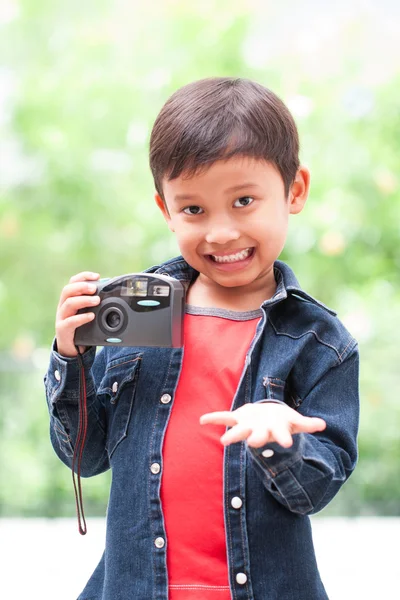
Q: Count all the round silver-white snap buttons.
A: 8